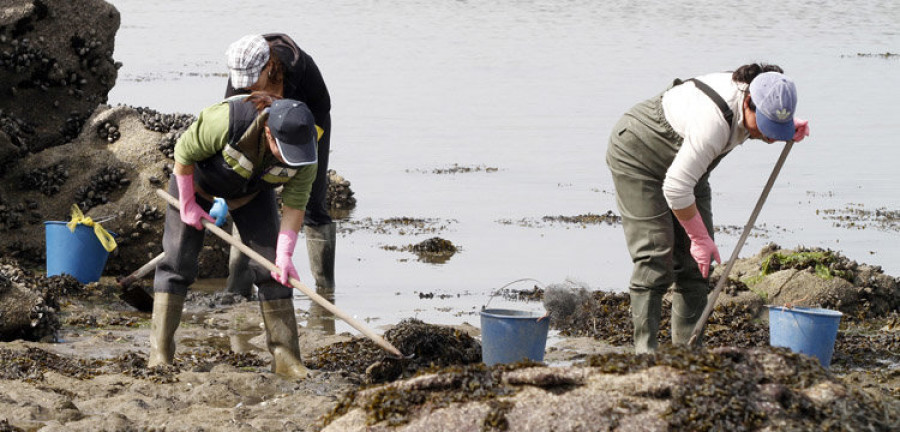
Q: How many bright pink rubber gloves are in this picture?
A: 4